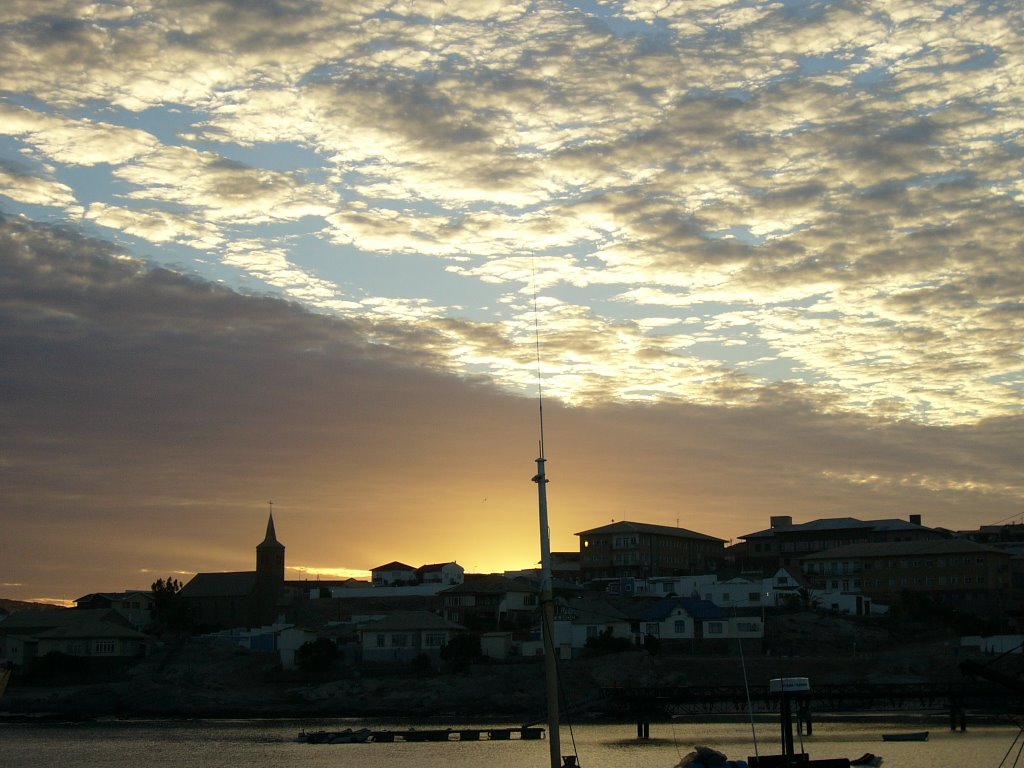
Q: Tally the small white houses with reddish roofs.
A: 2